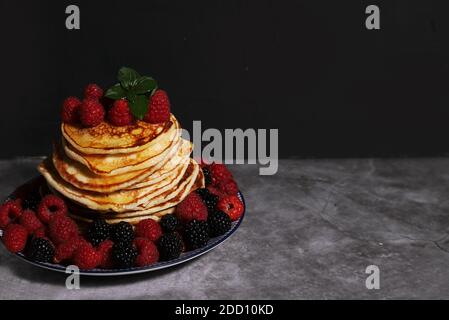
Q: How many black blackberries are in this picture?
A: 11